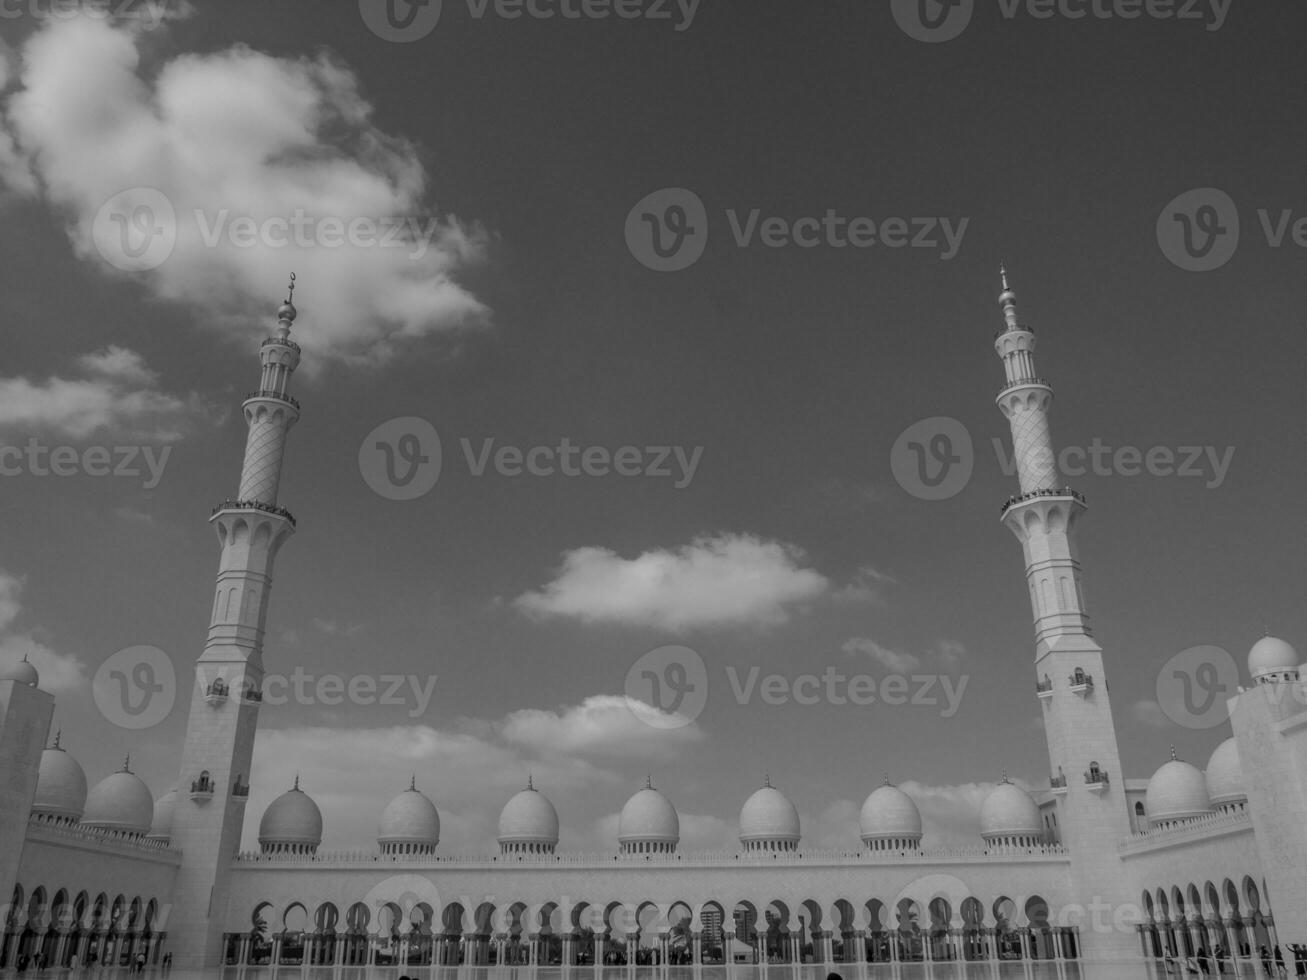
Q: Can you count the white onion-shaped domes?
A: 14